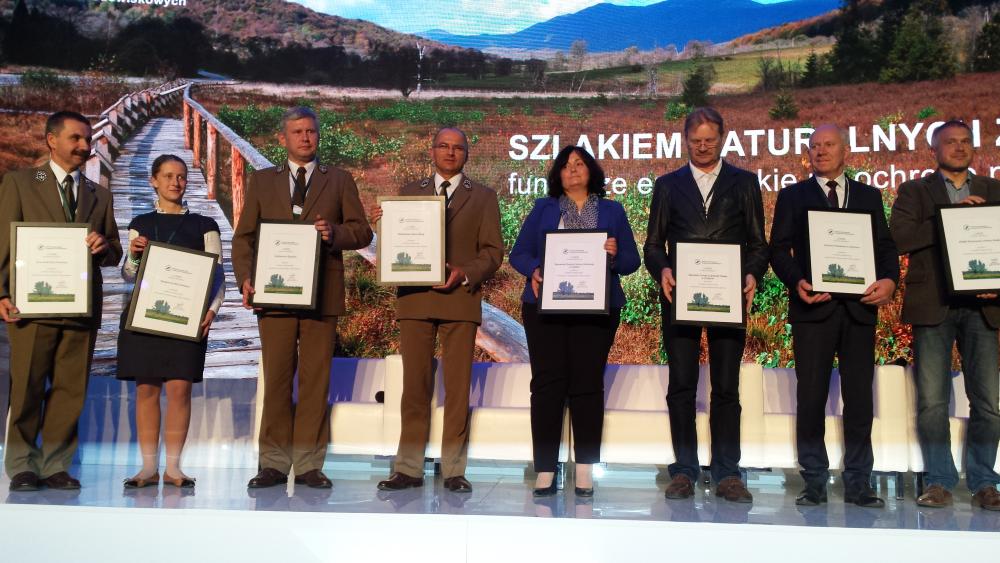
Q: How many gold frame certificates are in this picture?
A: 1